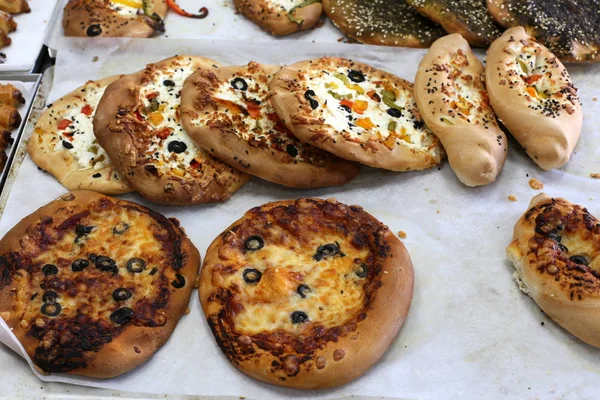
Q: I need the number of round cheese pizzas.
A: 2